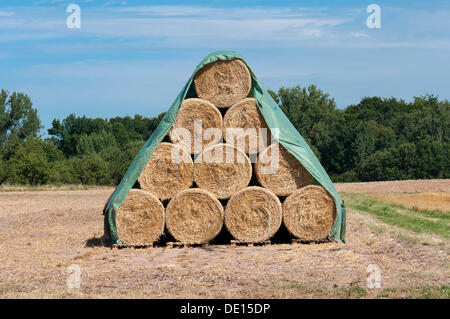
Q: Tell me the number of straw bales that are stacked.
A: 10